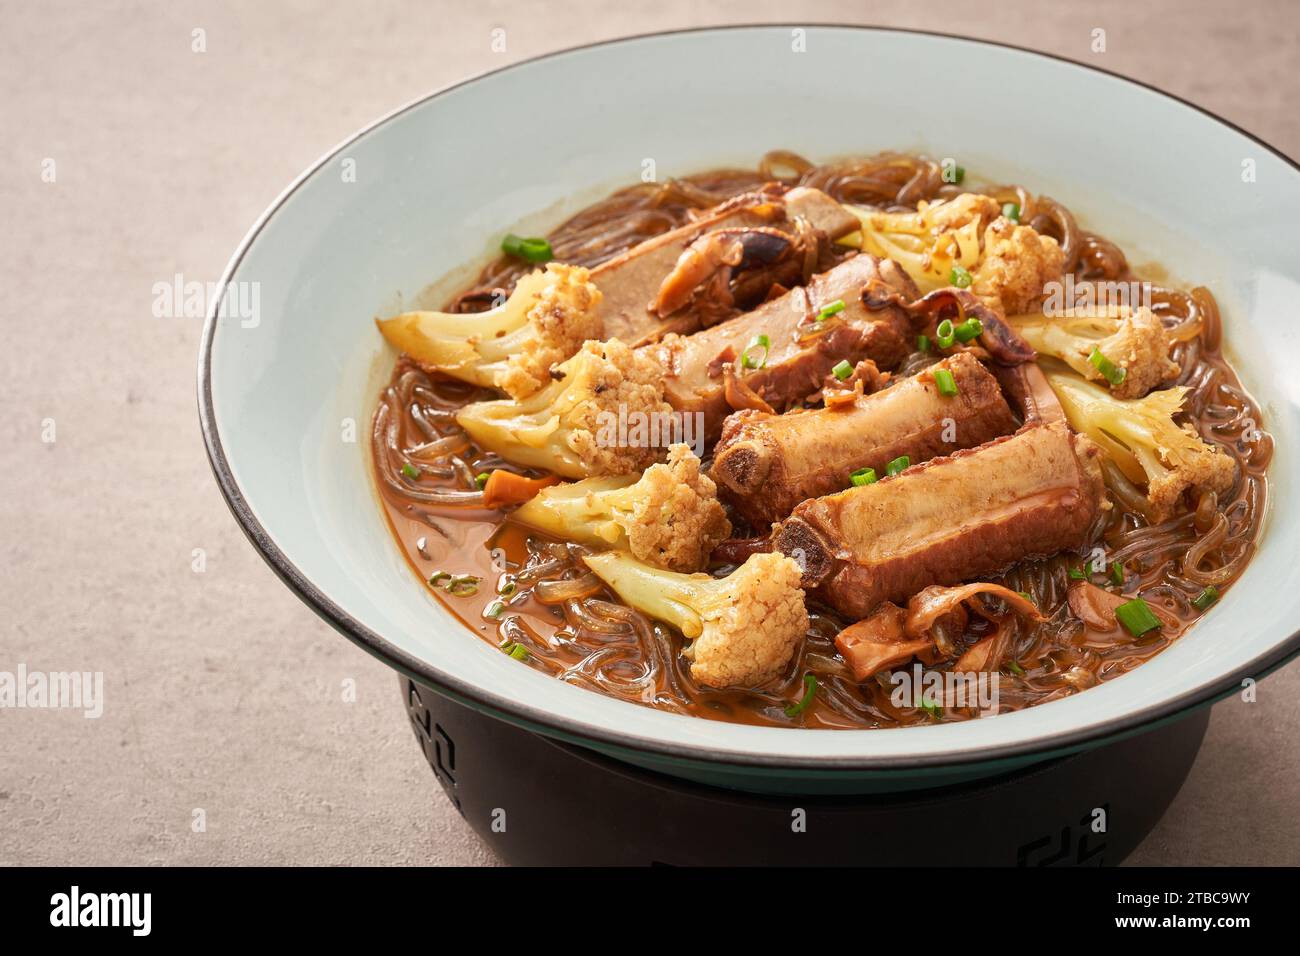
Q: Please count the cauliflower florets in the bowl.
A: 7